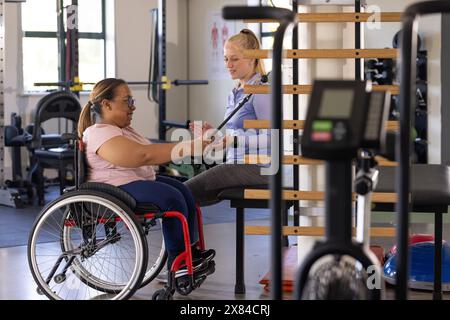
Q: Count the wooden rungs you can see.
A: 7